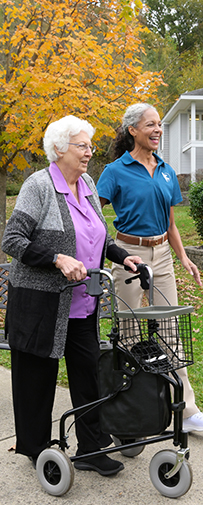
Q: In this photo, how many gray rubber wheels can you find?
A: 3